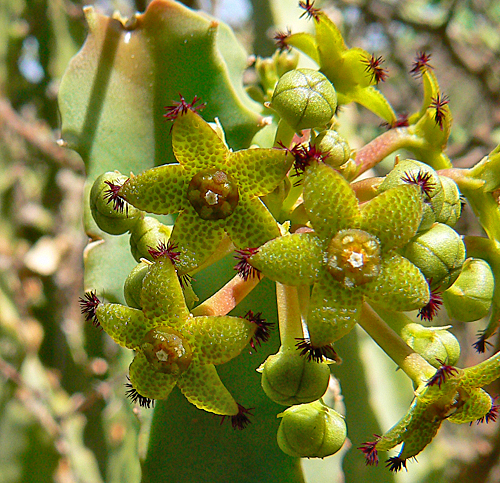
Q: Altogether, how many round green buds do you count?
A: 12